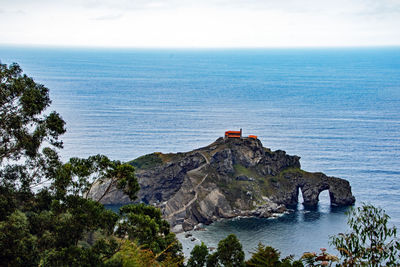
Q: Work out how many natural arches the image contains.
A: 2